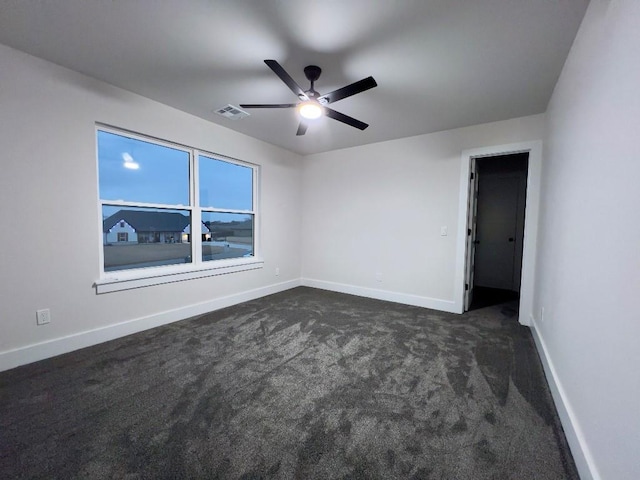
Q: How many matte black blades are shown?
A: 5